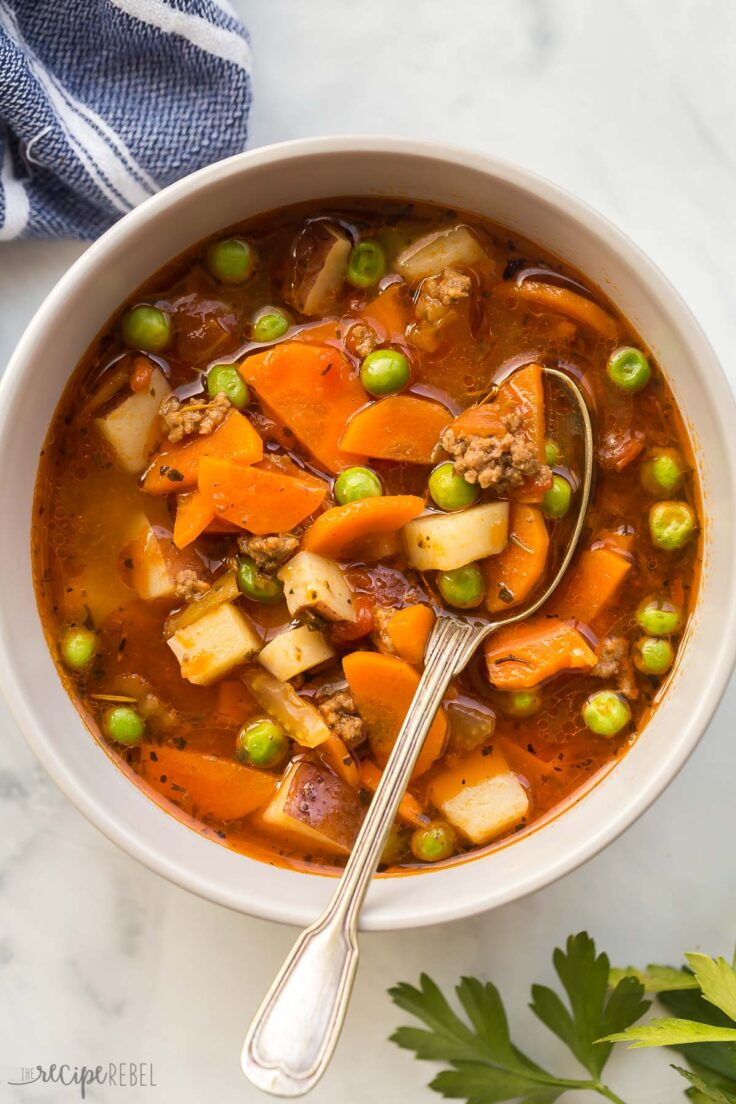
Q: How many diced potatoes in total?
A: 10